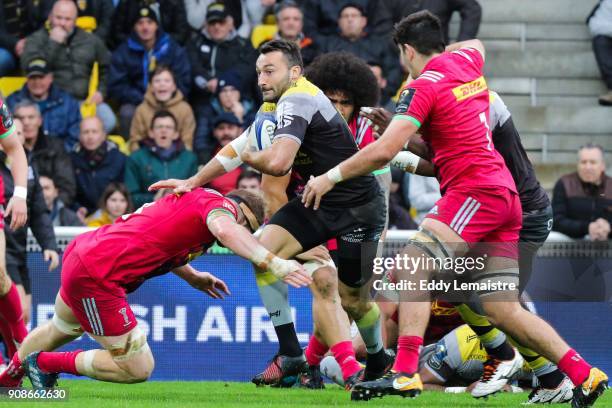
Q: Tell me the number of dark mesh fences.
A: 1